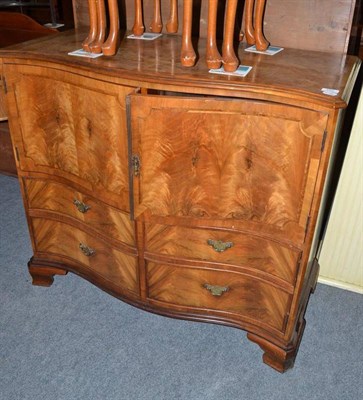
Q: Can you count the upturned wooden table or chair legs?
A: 11